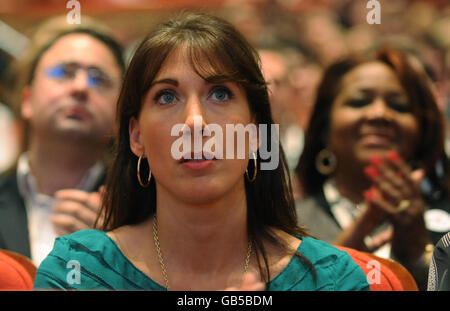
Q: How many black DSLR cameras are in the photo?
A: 0